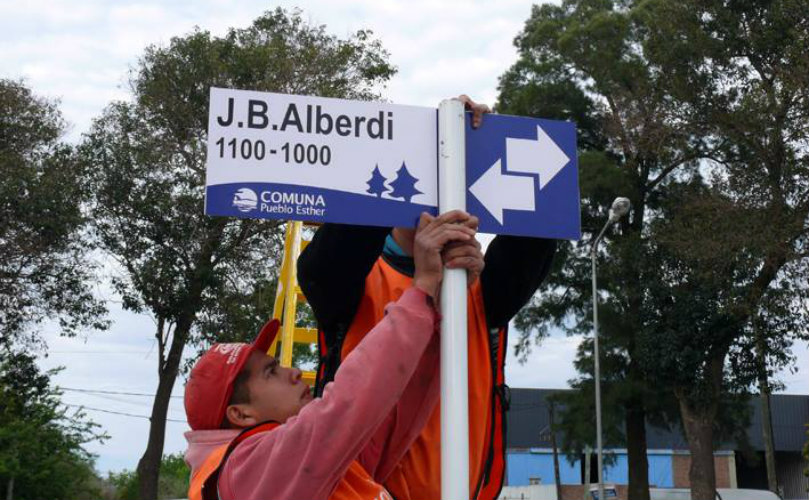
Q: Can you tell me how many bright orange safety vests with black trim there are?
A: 2